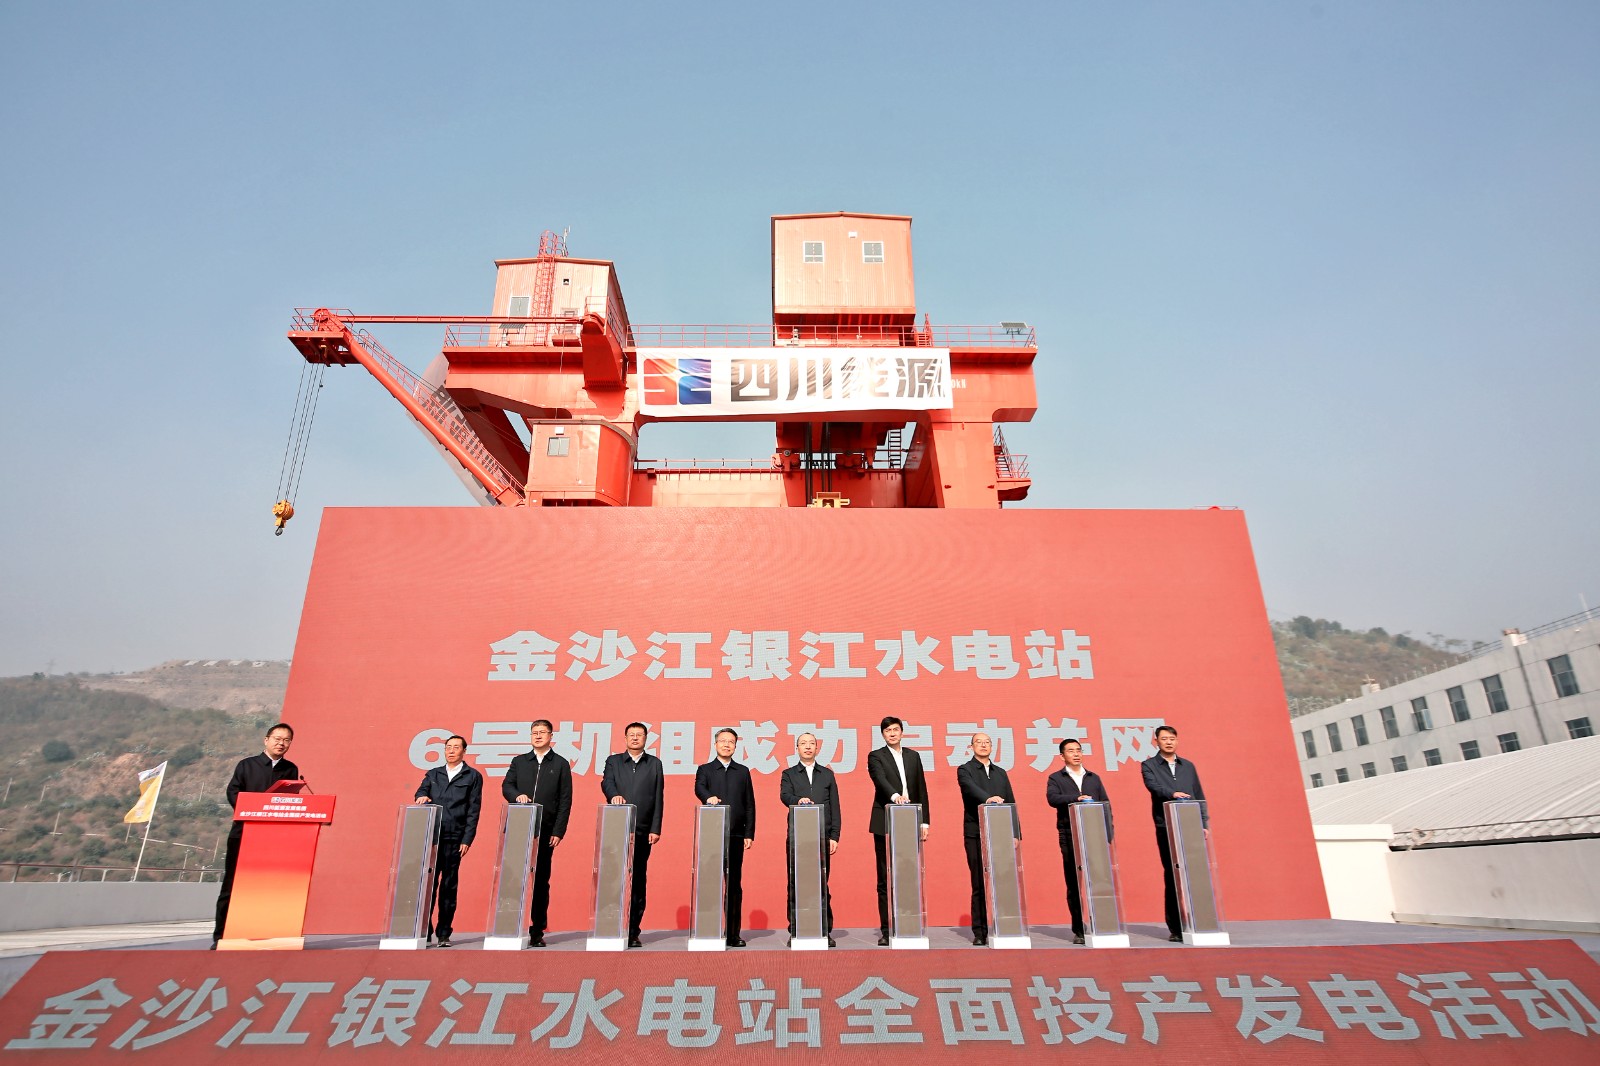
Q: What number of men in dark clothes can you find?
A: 10